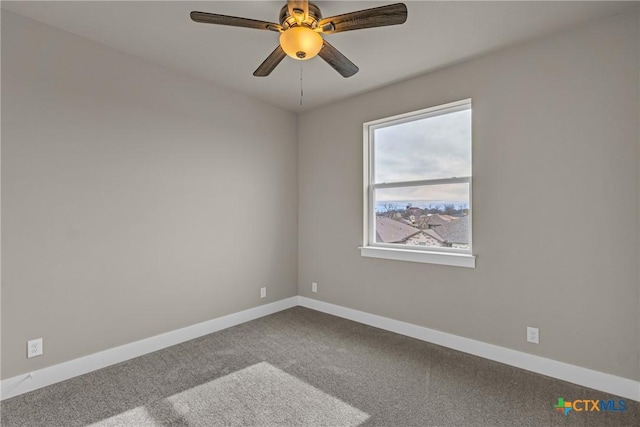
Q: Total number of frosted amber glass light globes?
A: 1